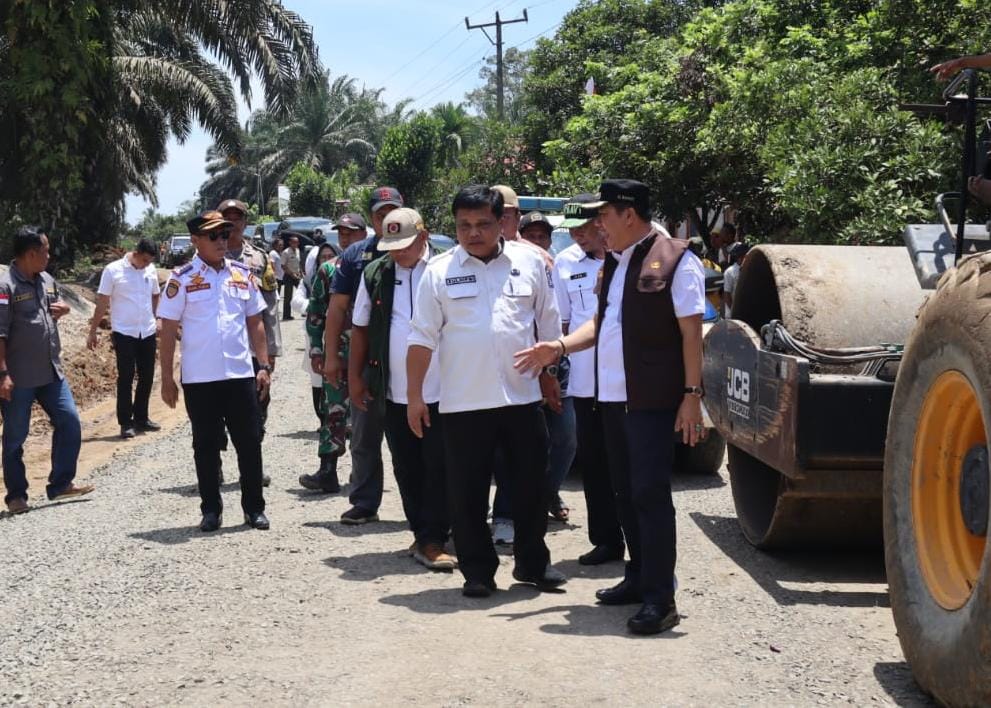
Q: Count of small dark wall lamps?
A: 0